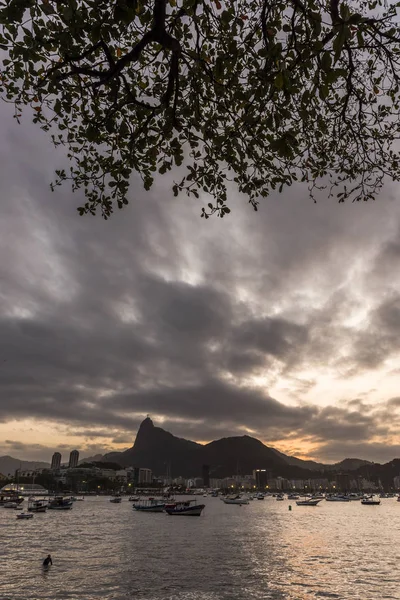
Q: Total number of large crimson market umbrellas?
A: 0